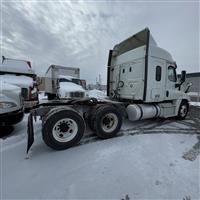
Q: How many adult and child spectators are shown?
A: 0